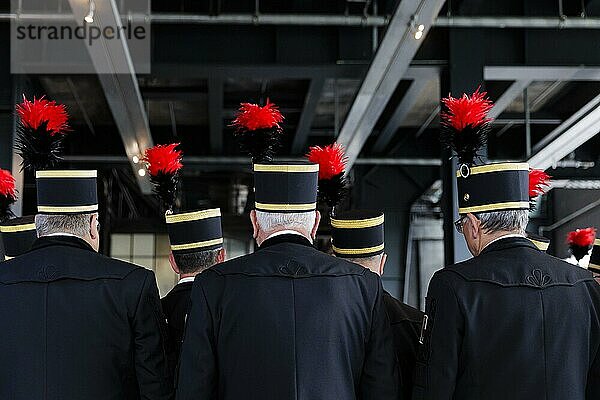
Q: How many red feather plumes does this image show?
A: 8